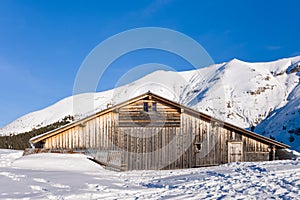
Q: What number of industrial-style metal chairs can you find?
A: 0